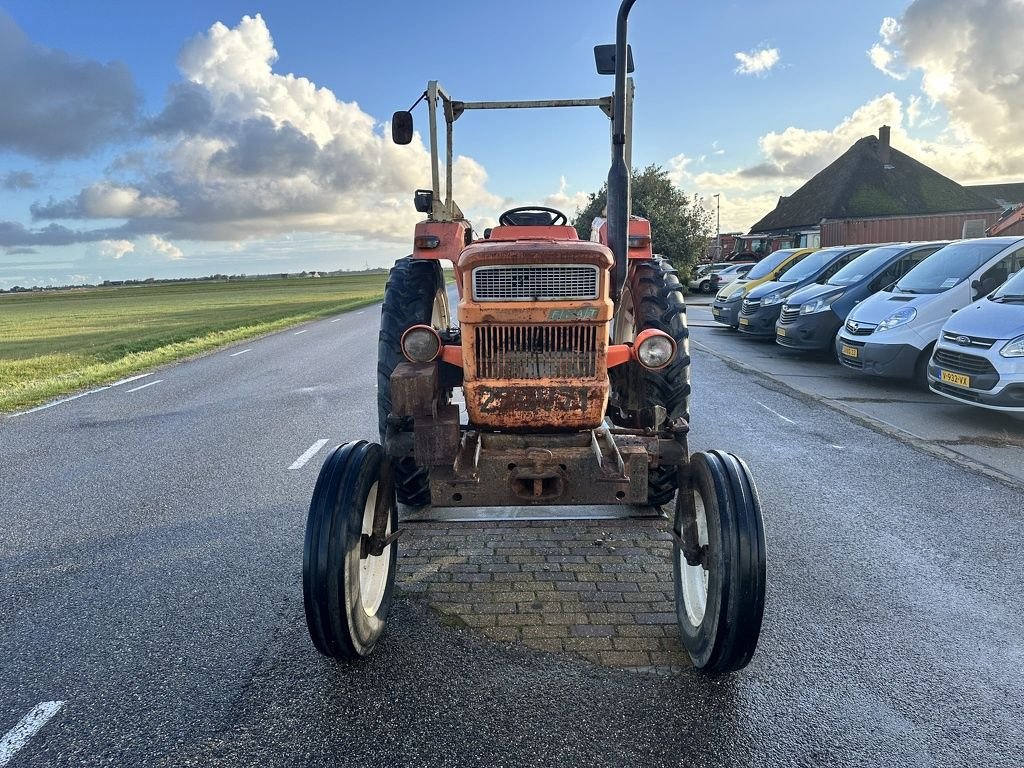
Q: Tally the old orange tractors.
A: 1